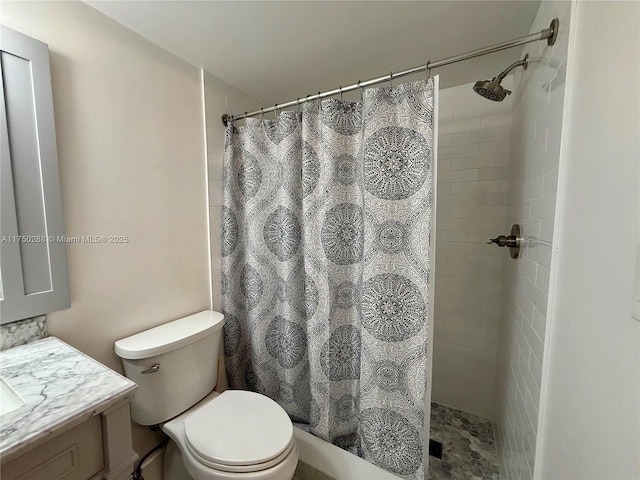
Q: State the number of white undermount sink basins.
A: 1